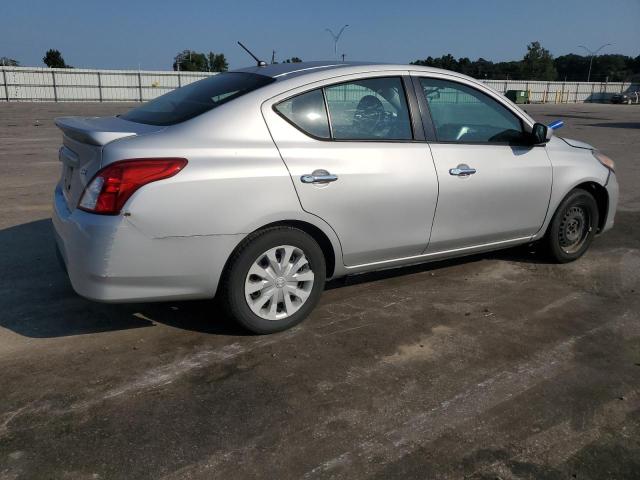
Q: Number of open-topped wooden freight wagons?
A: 0